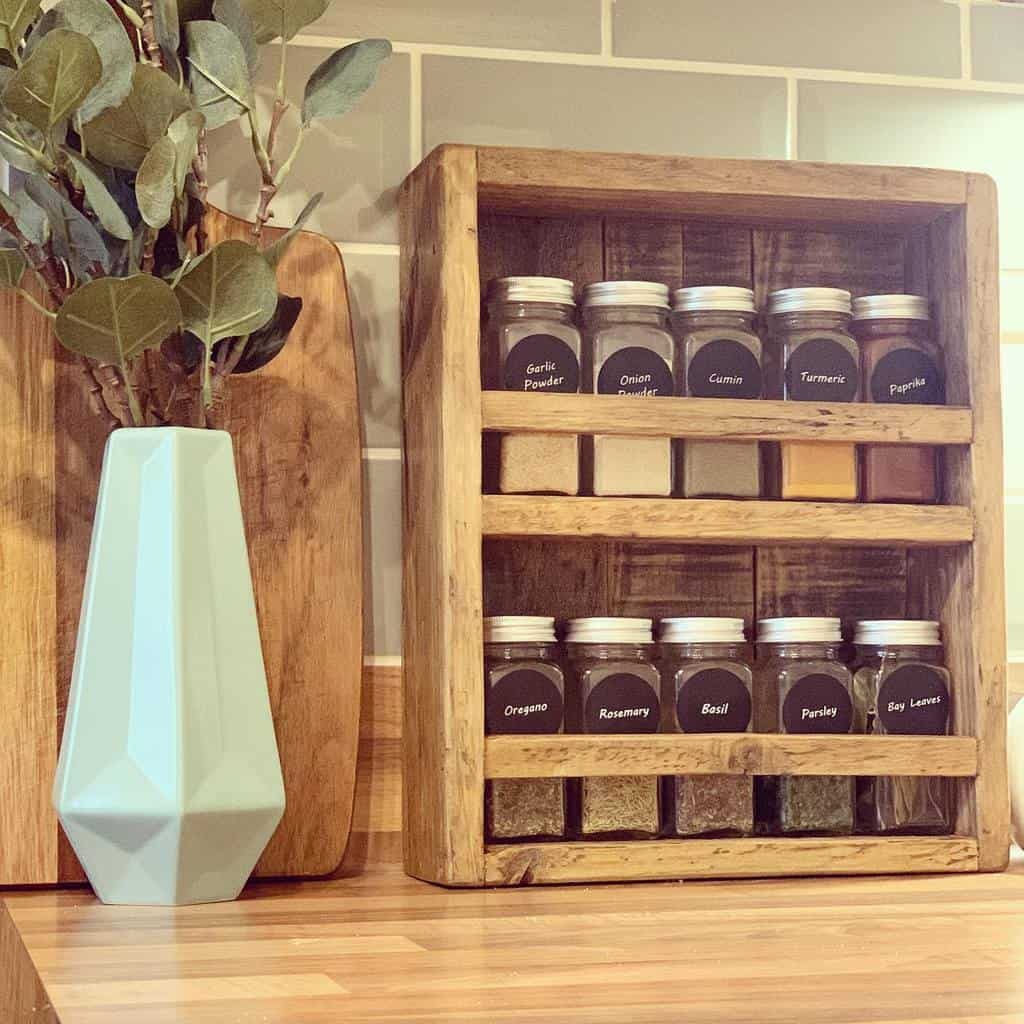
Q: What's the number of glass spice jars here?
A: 10